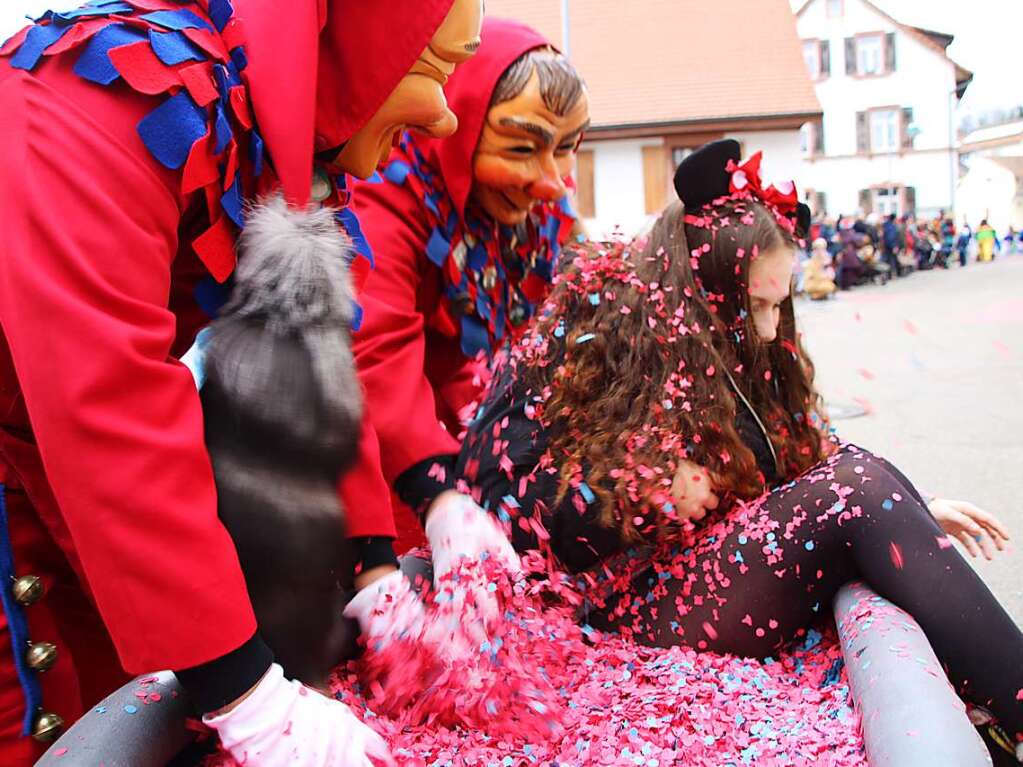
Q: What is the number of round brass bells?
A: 3